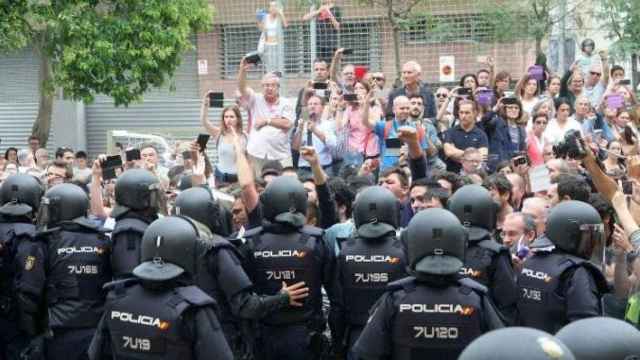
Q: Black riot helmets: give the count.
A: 12